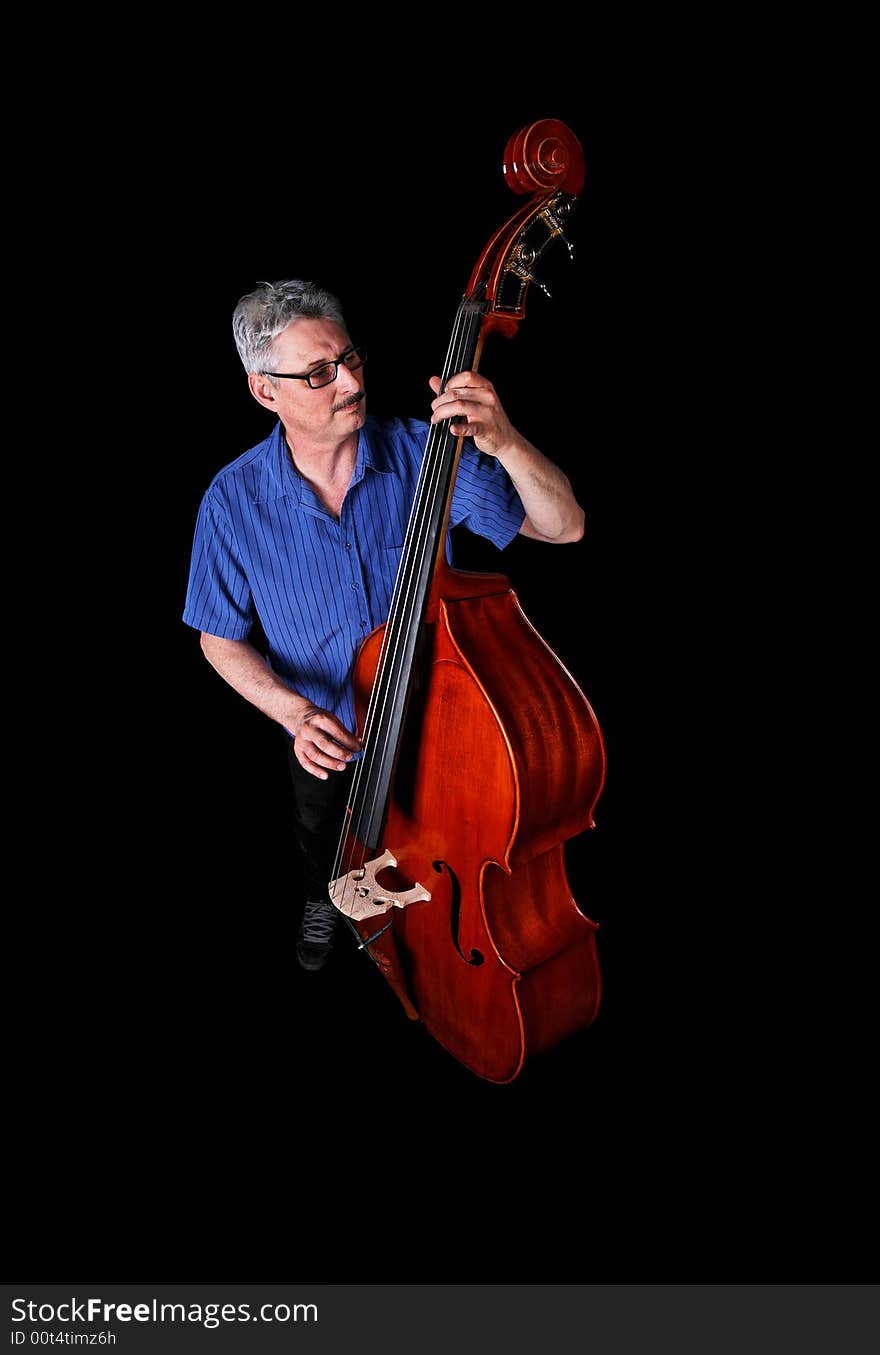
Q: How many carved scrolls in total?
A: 1